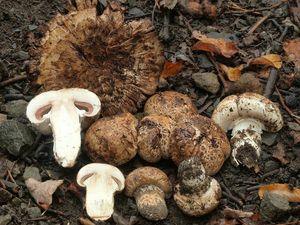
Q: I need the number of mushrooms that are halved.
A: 2